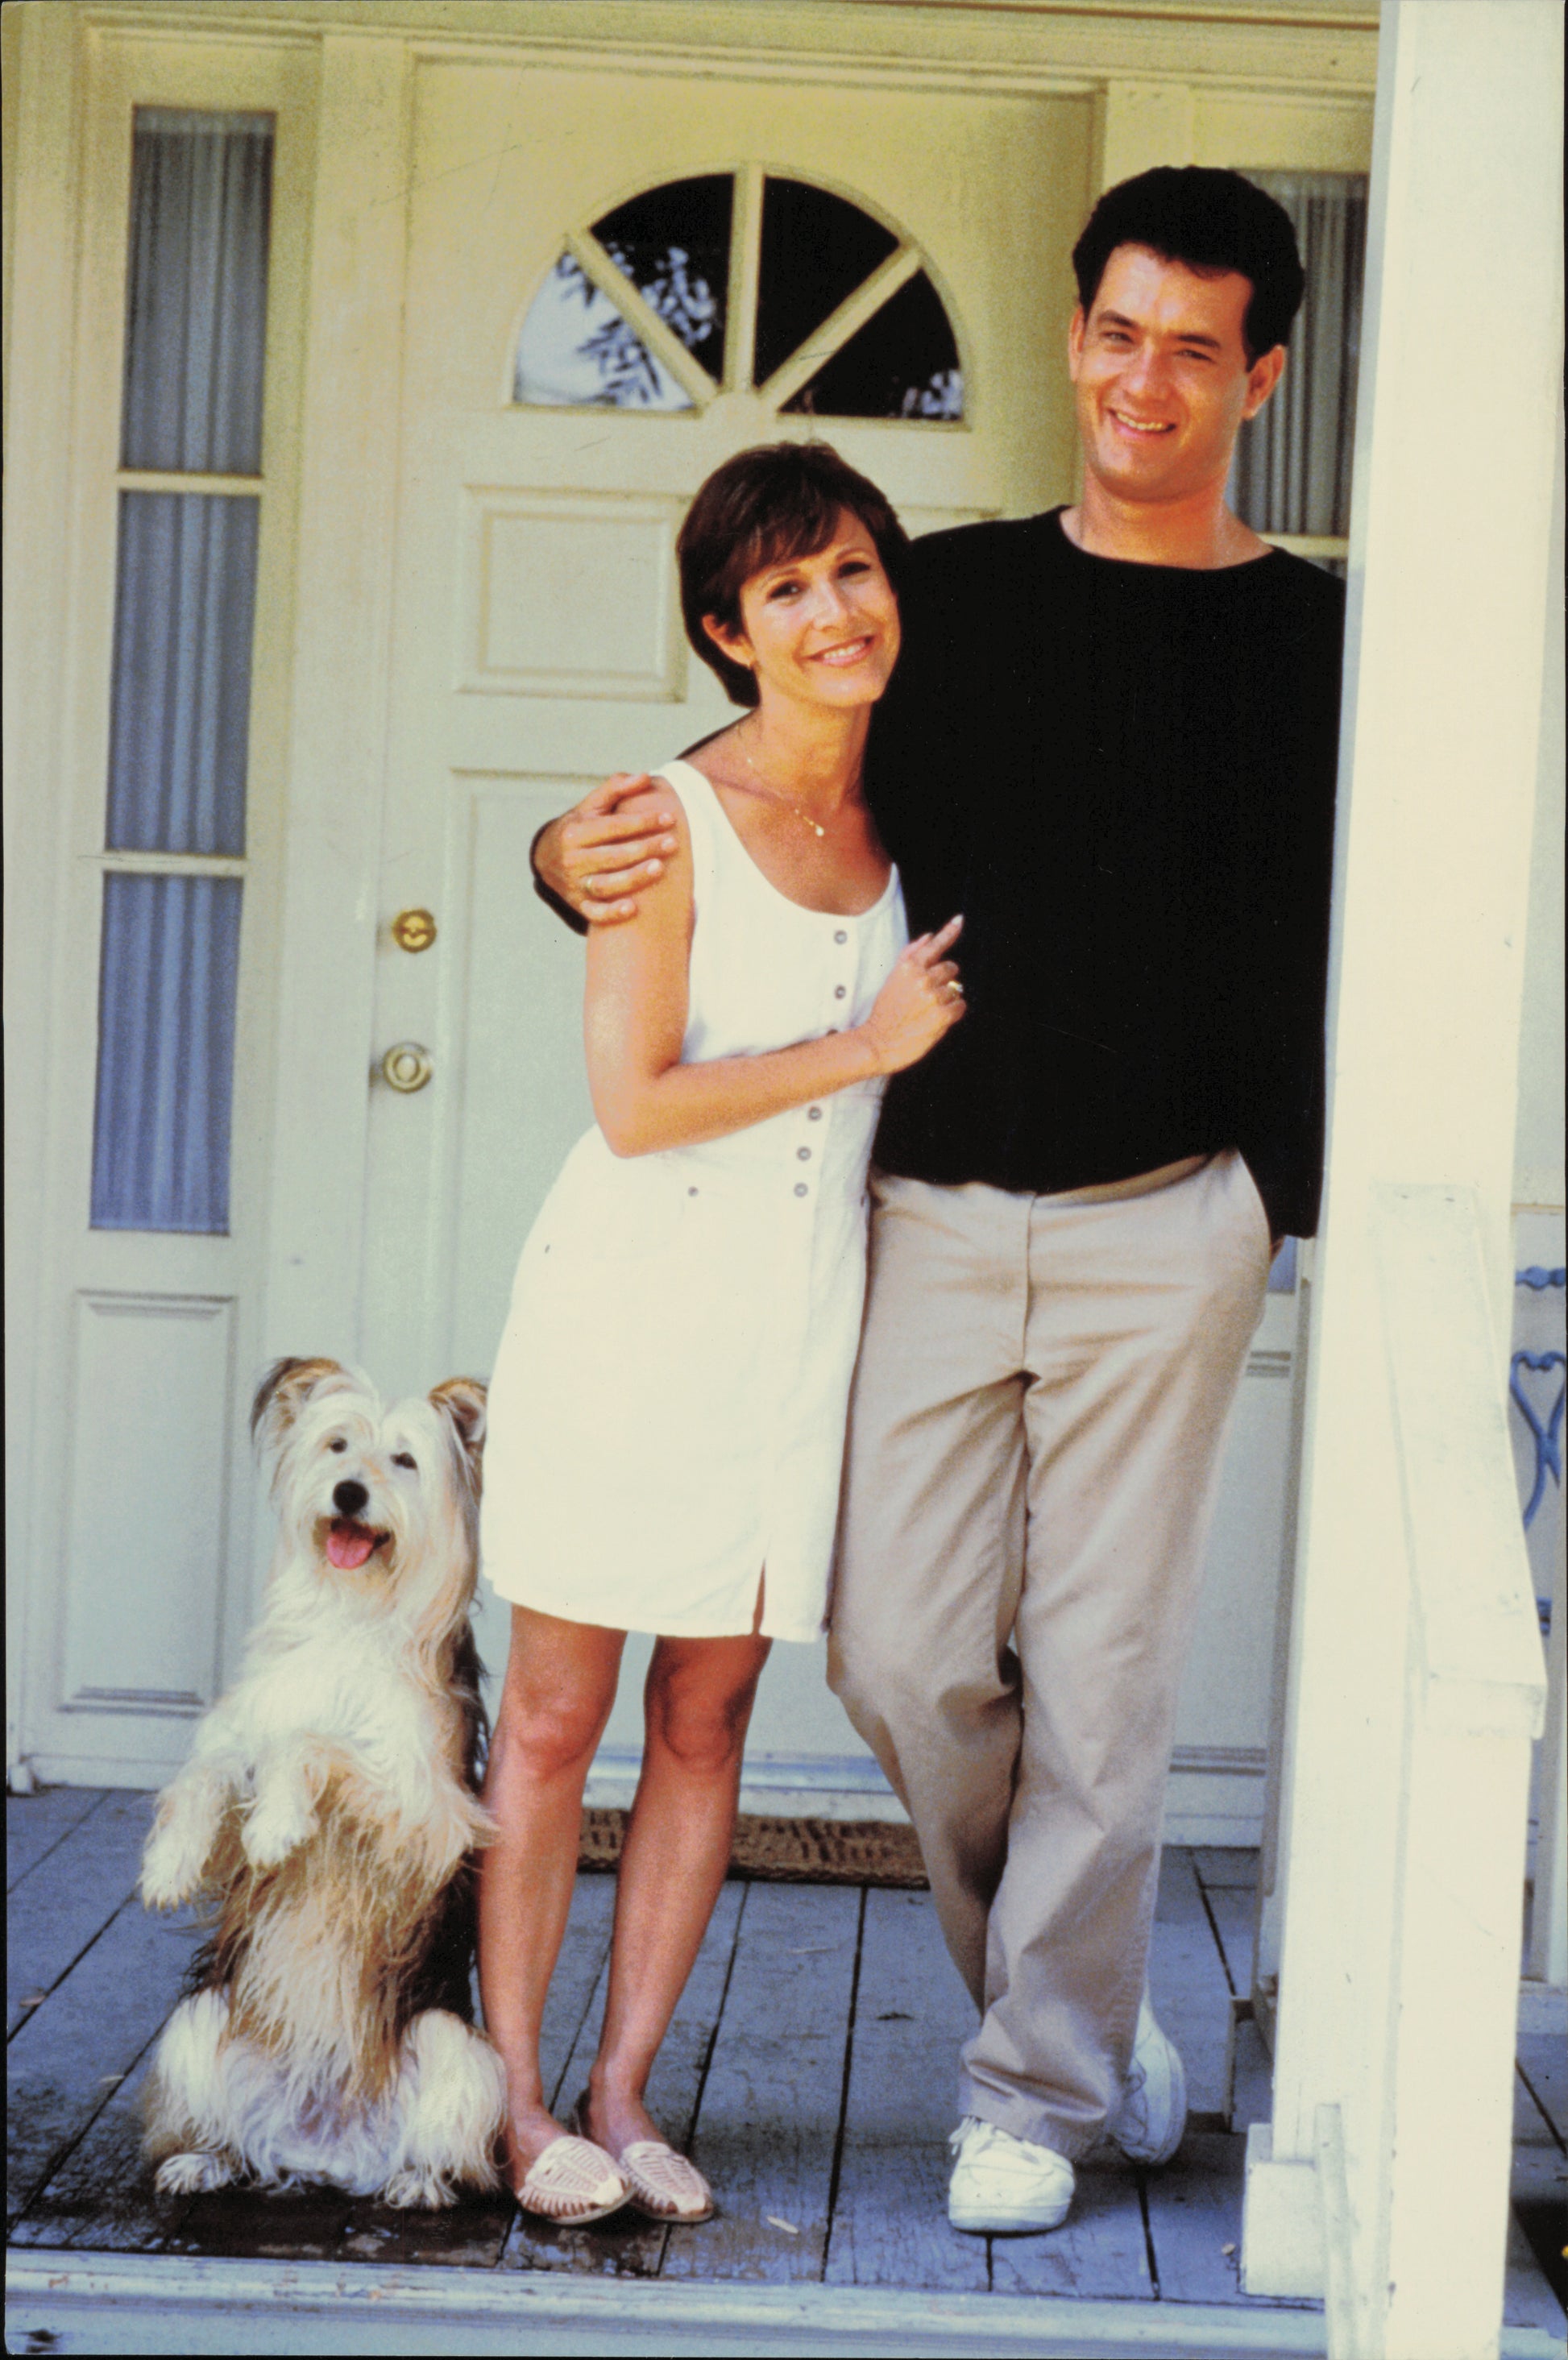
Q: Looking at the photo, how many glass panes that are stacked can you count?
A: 3